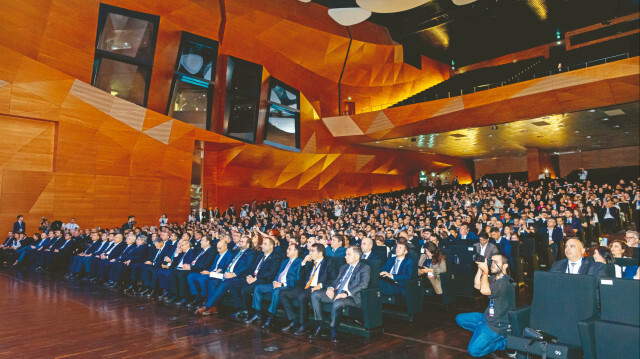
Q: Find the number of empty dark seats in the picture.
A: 2